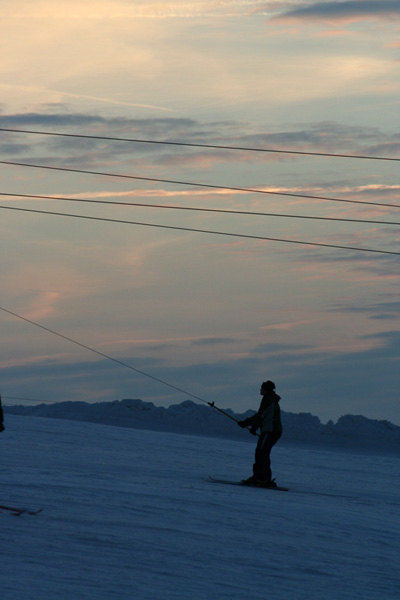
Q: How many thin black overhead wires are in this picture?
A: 4